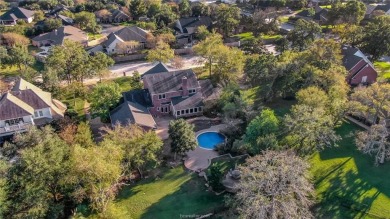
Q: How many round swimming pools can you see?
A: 1